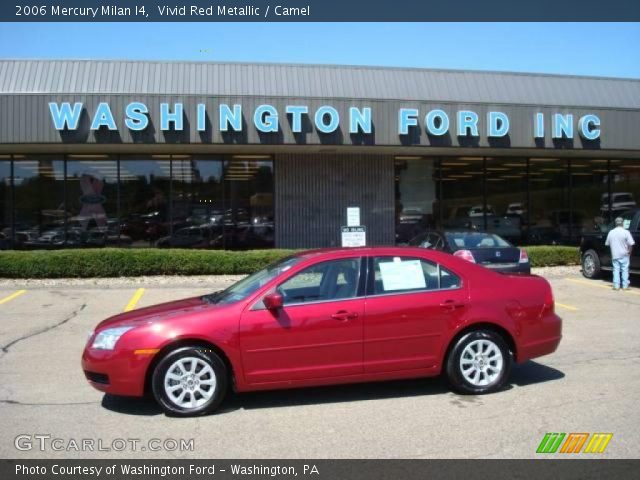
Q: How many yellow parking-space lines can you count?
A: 4